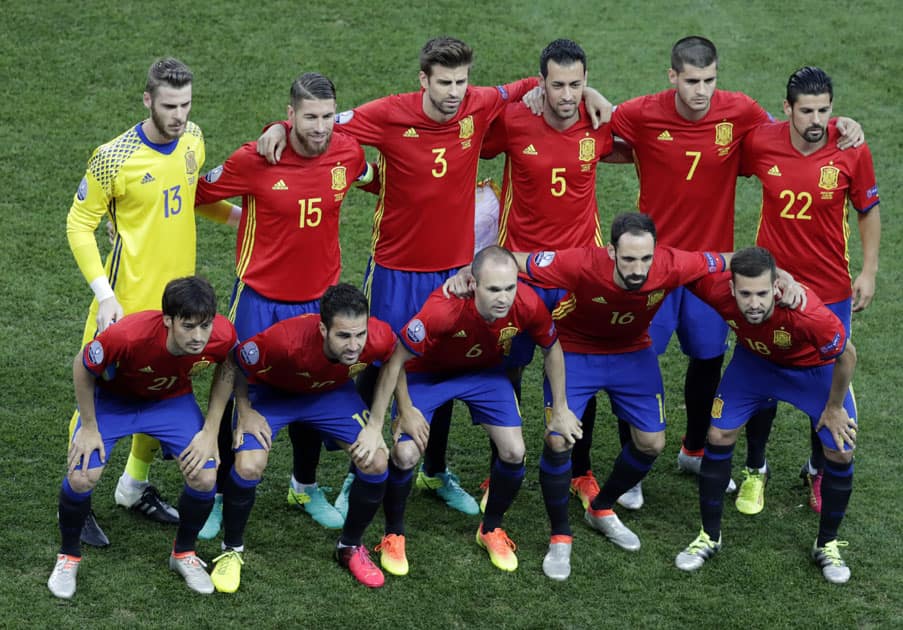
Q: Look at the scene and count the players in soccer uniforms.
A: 11